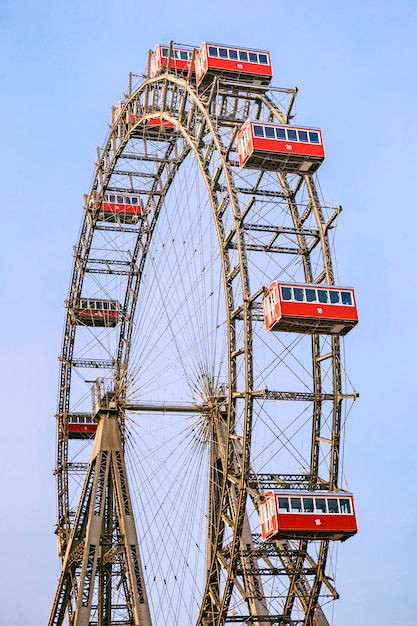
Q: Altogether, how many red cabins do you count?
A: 9